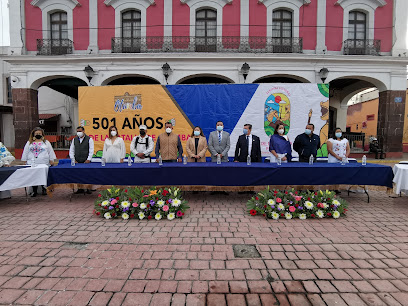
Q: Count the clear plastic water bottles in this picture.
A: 12